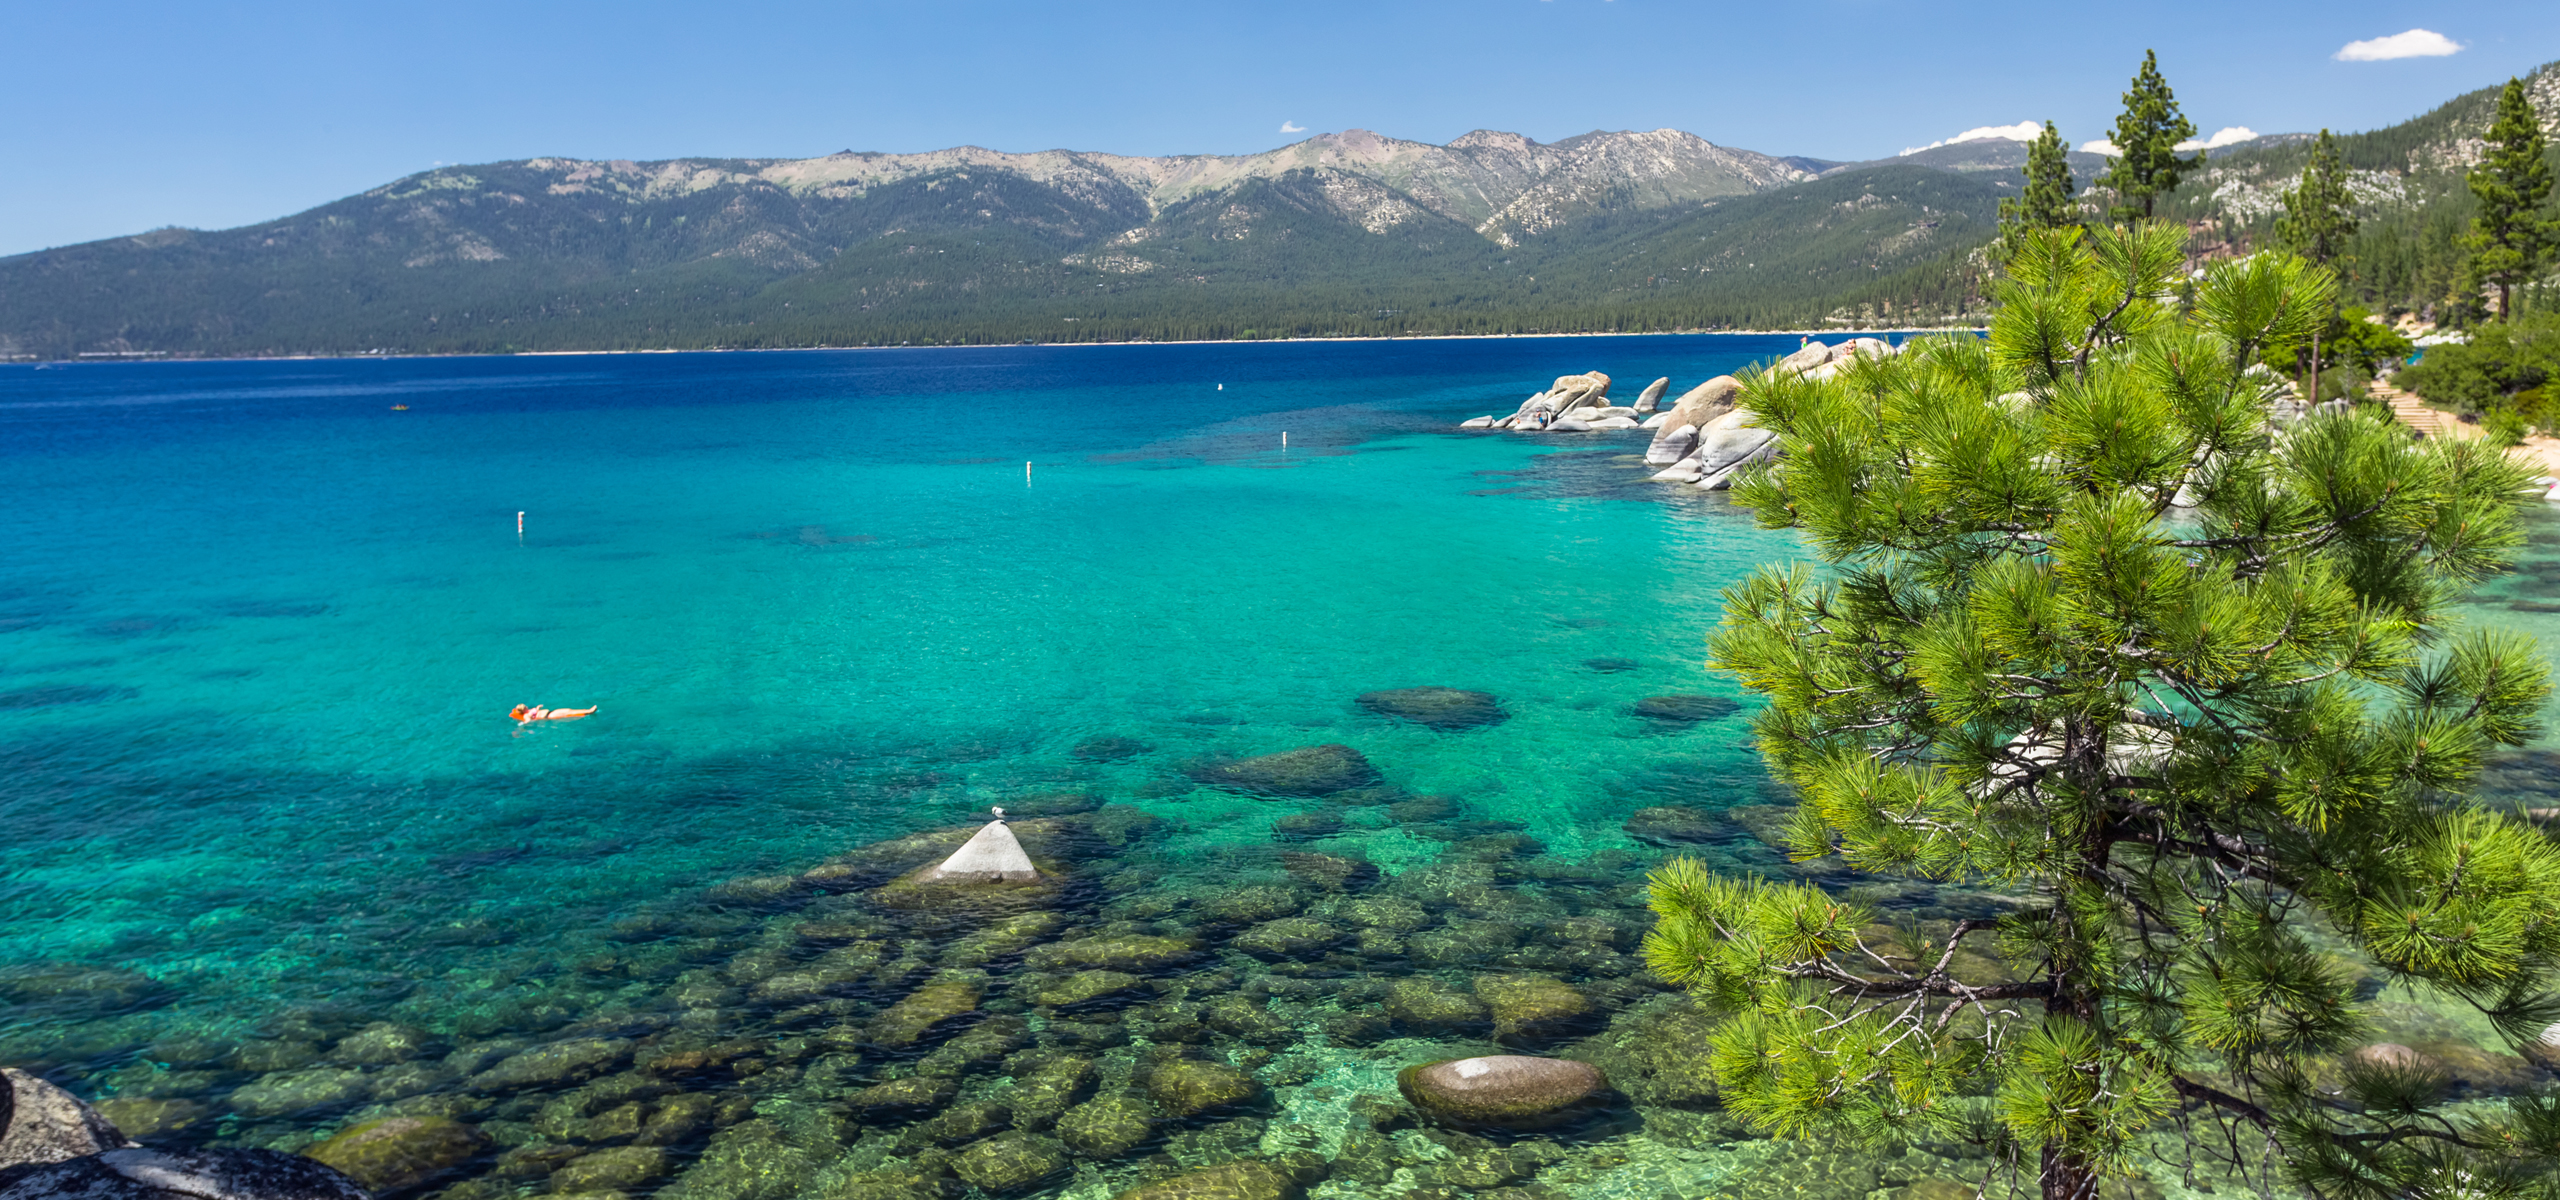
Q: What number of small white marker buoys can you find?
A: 4